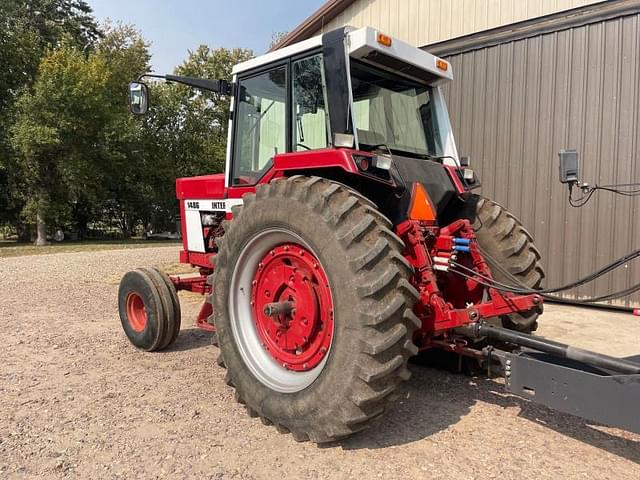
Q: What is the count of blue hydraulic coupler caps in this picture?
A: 2